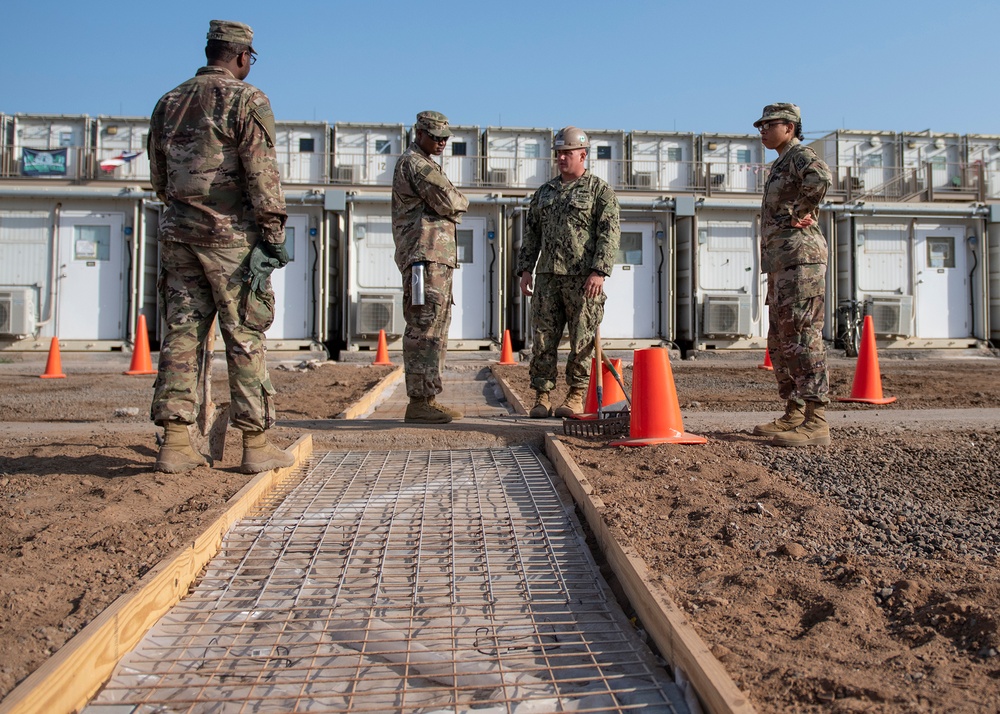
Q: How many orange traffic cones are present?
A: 8